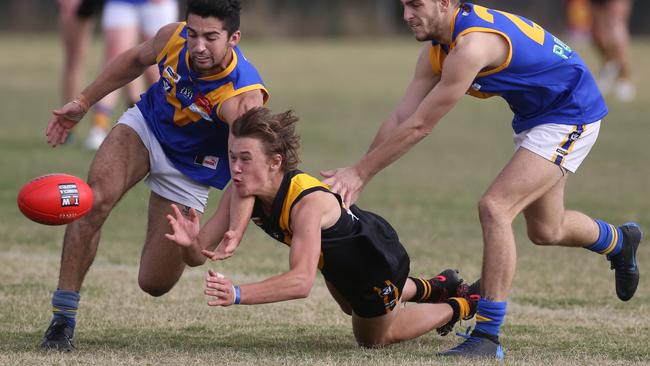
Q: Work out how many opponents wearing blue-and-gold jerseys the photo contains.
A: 2